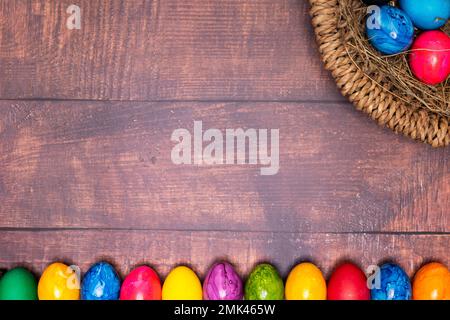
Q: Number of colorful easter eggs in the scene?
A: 14